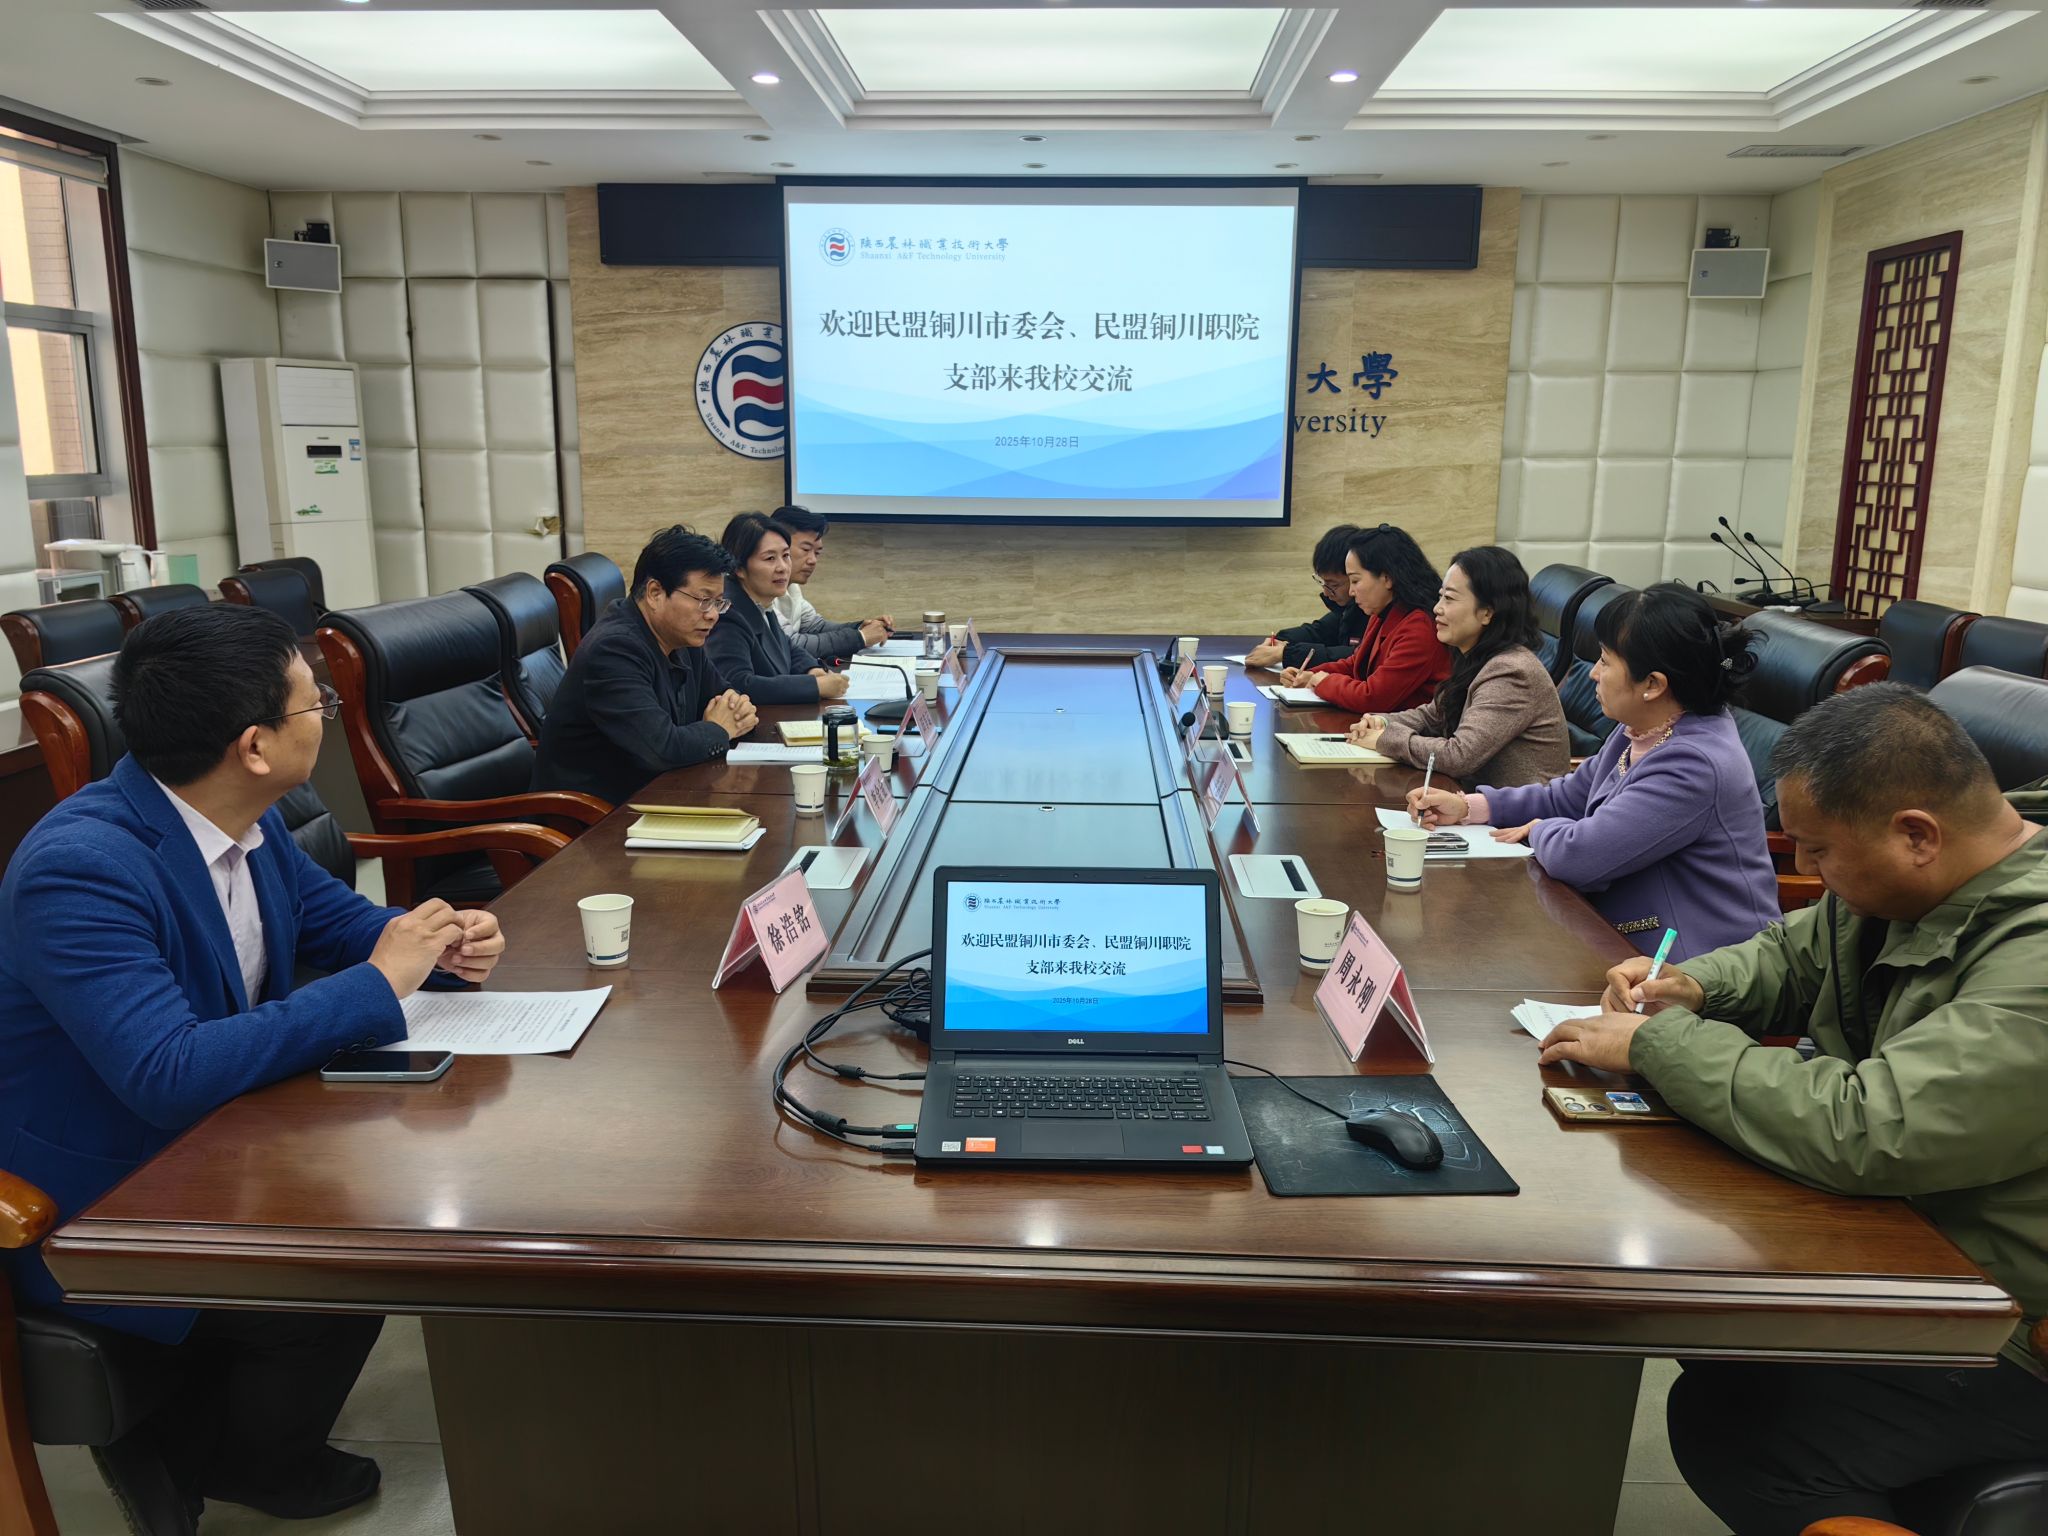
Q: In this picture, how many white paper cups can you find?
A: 10